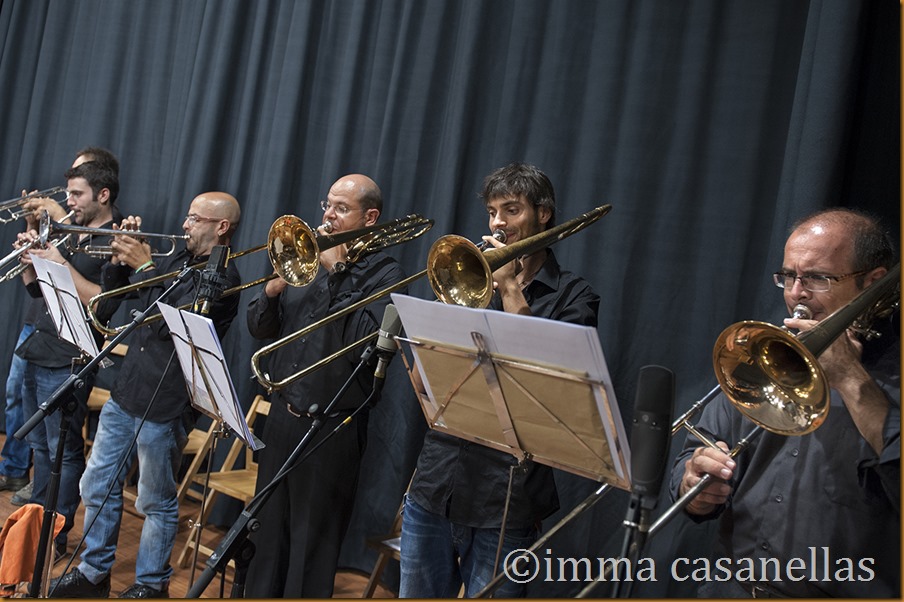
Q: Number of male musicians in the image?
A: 6